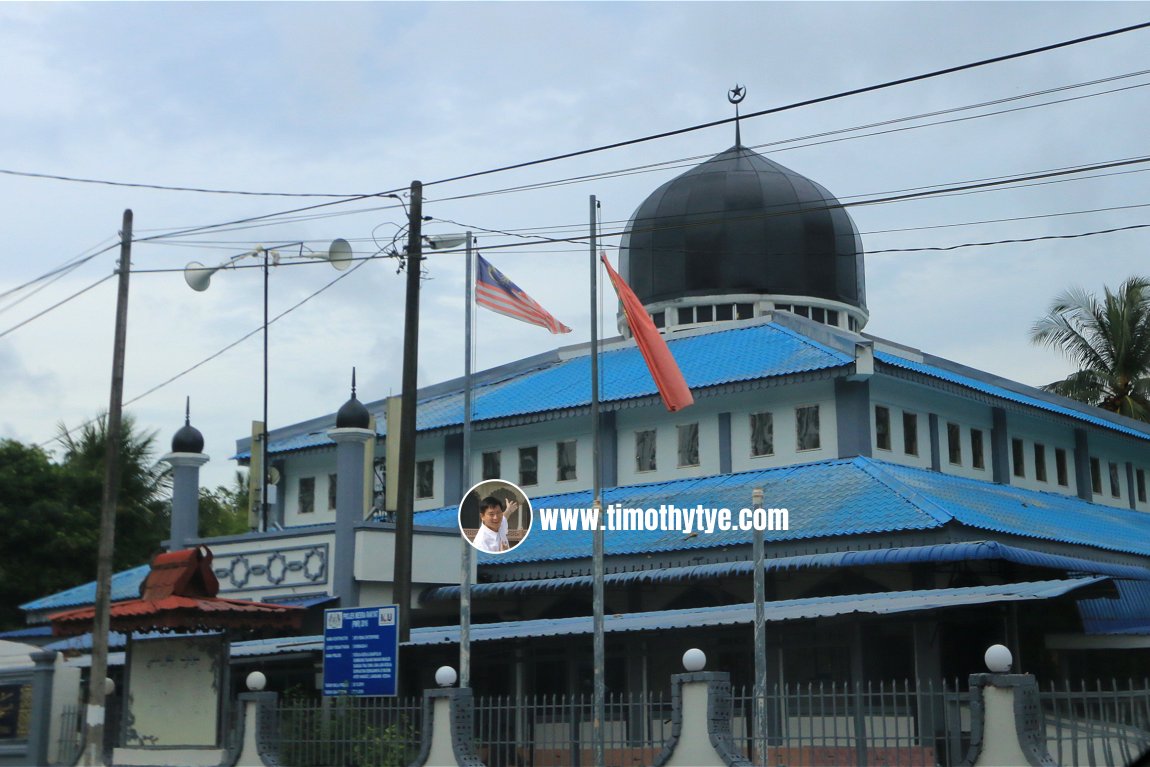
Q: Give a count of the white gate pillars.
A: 4